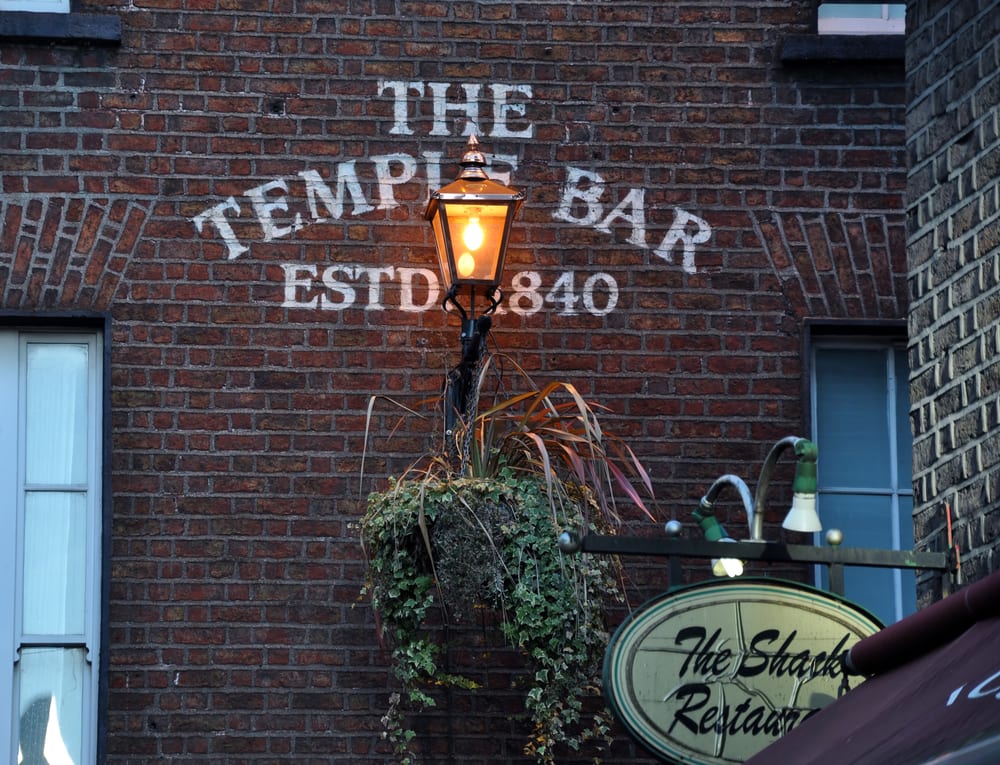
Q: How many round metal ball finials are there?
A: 3